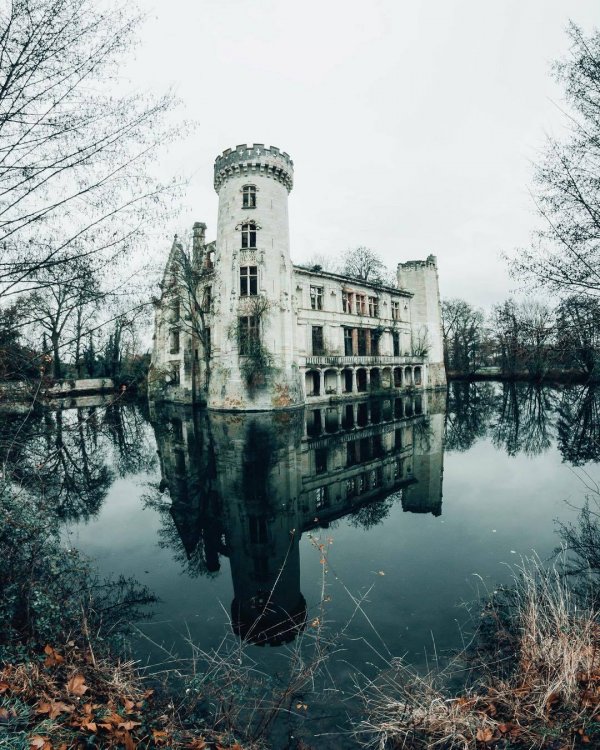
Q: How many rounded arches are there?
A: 9